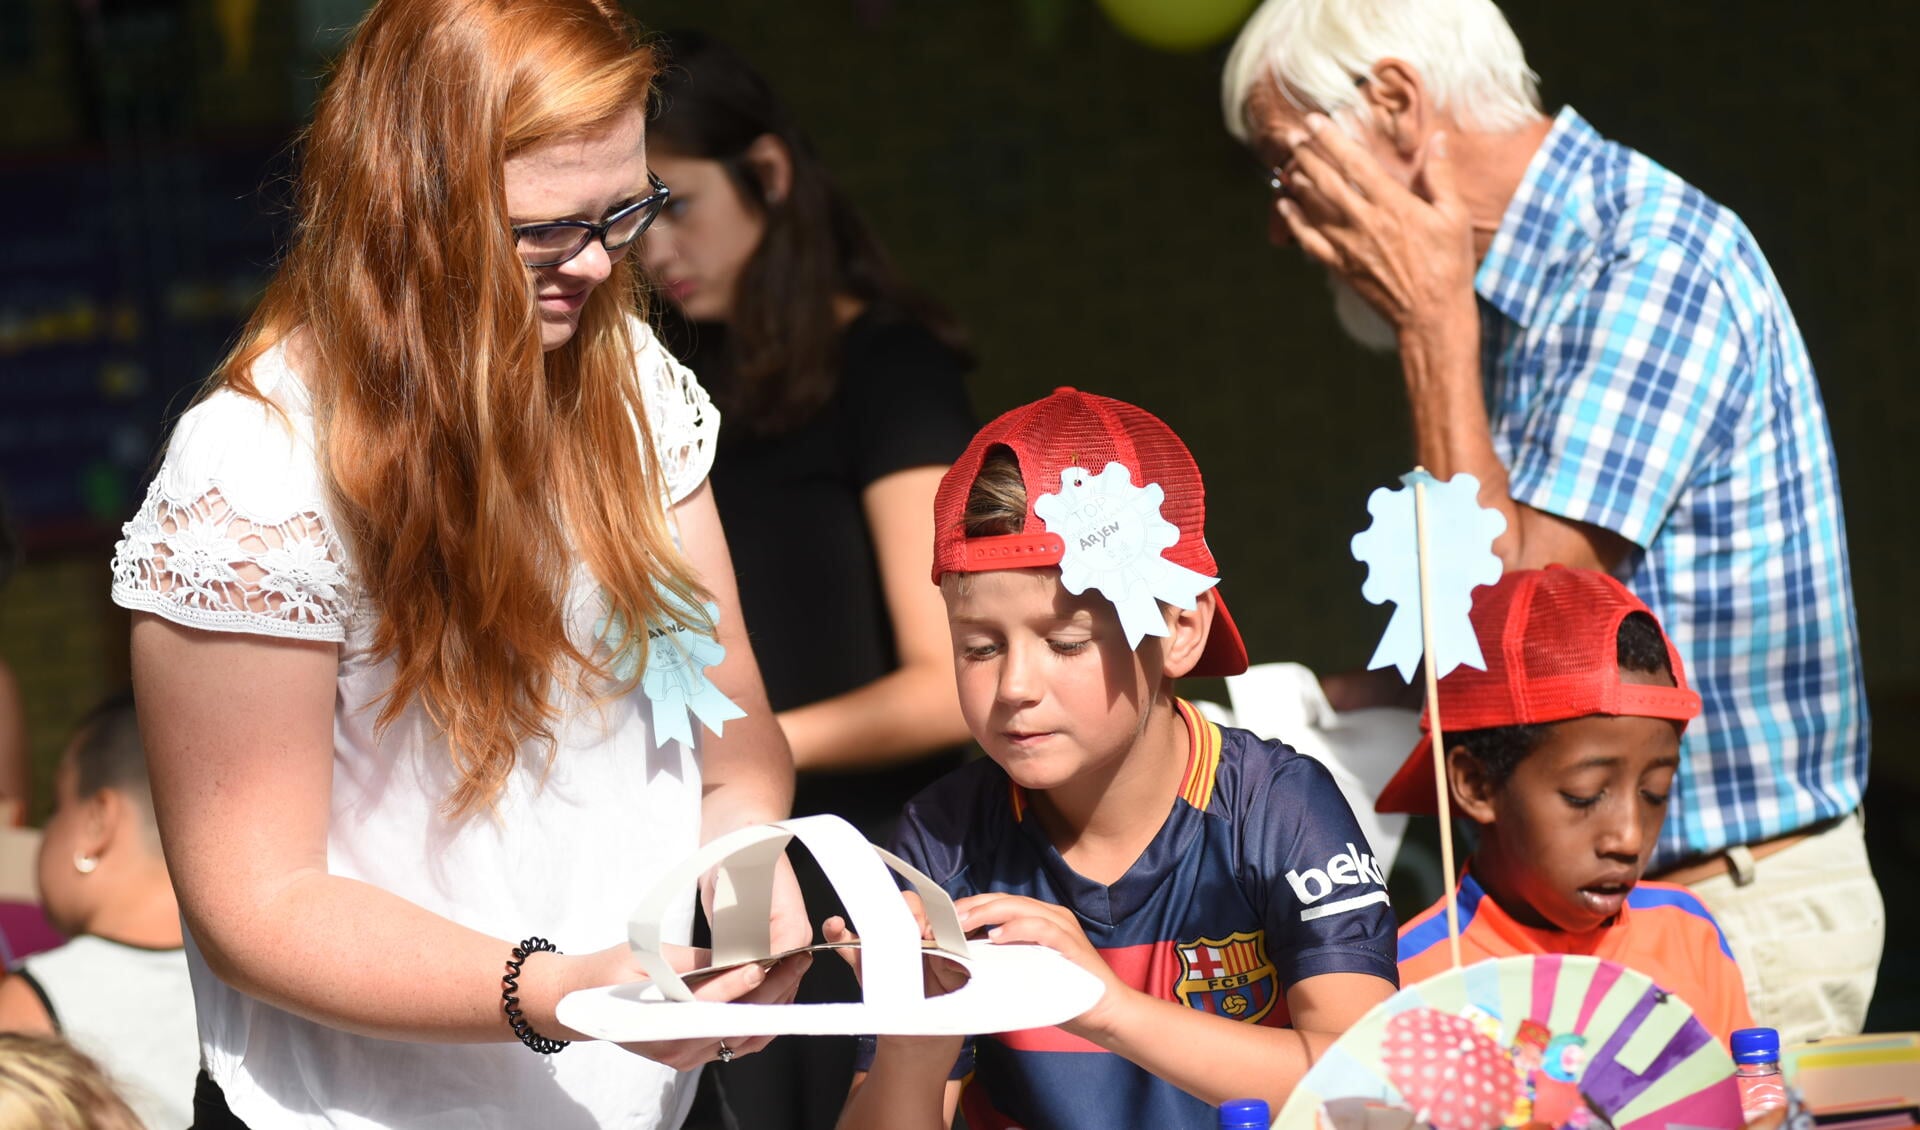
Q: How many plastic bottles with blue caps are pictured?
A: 2